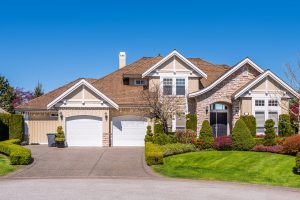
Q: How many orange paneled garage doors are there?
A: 0